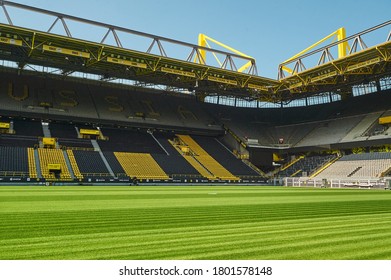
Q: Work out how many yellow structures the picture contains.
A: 2